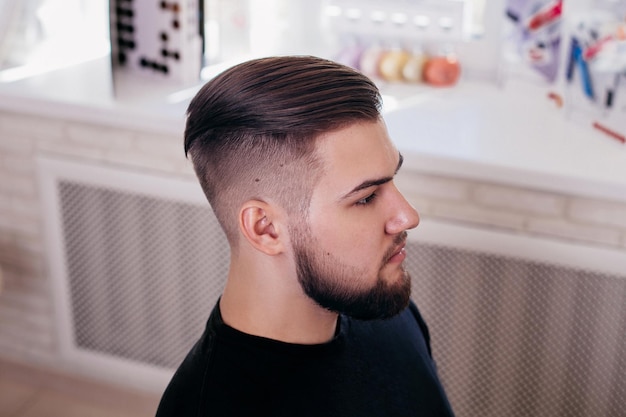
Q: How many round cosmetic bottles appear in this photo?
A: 5